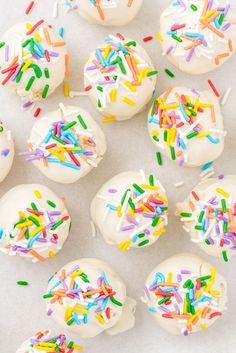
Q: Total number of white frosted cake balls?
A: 13